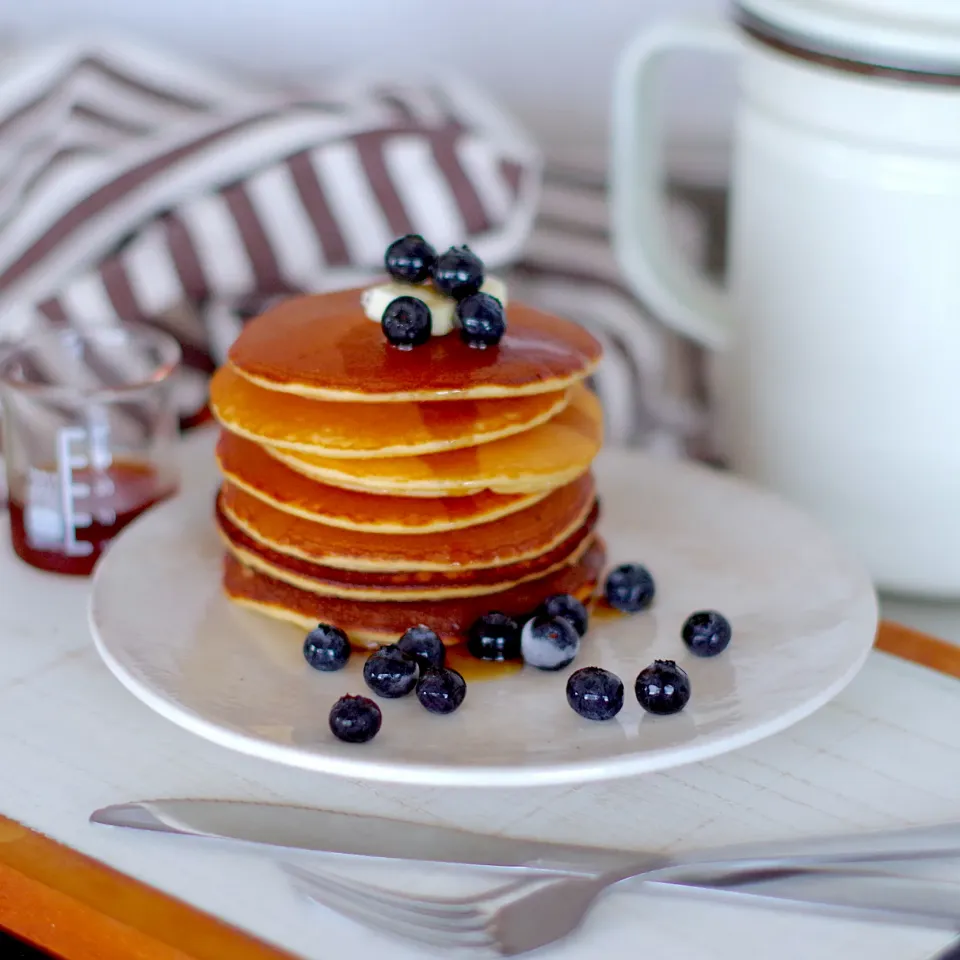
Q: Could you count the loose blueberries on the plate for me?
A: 12